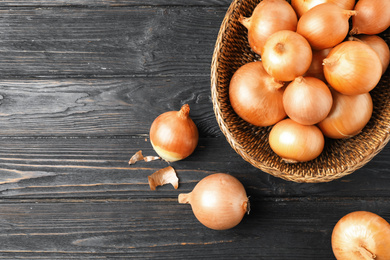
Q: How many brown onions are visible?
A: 15